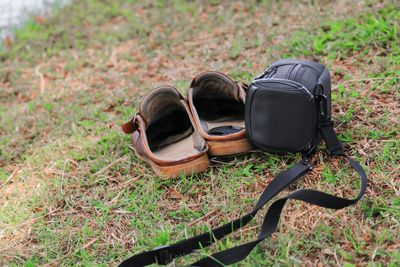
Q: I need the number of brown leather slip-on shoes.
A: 2